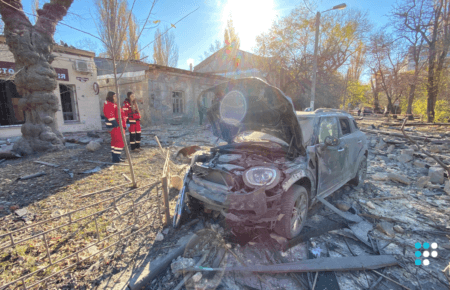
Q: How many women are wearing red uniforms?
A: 2